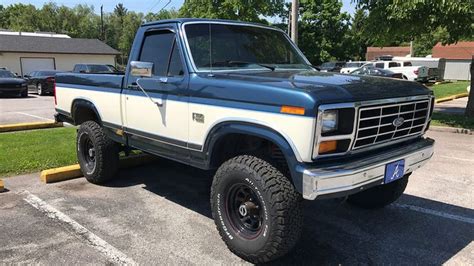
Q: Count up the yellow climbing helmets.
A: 0